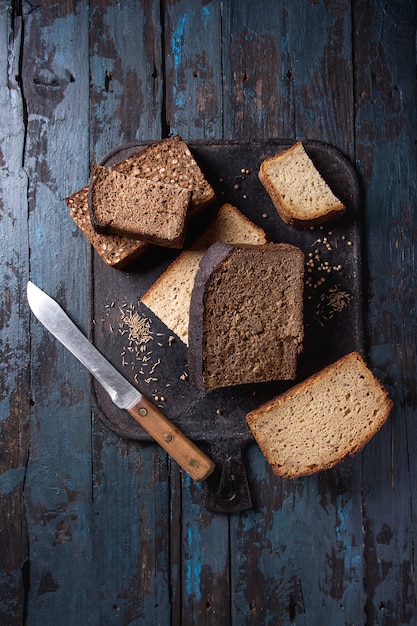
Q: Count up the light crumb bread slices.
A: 3